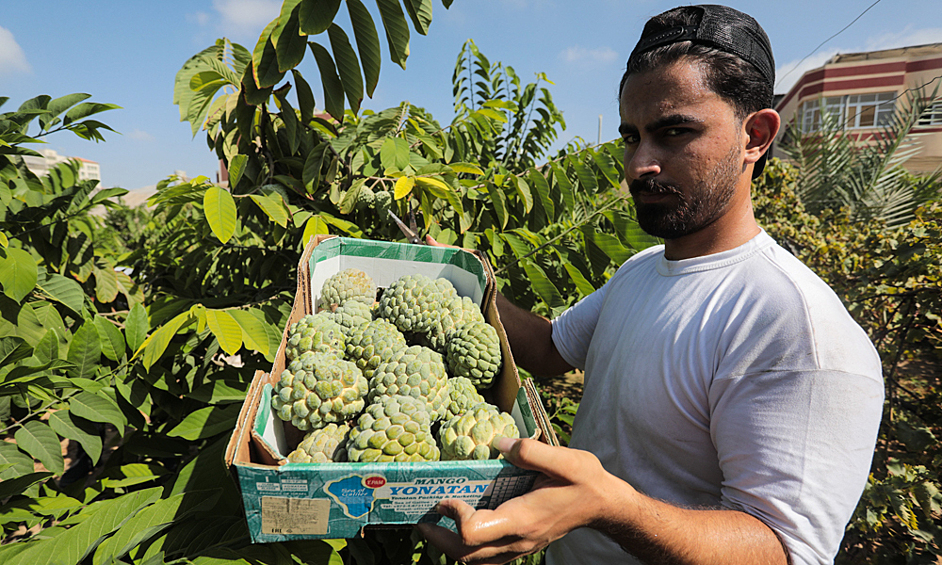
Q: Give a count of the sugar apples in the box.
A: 13